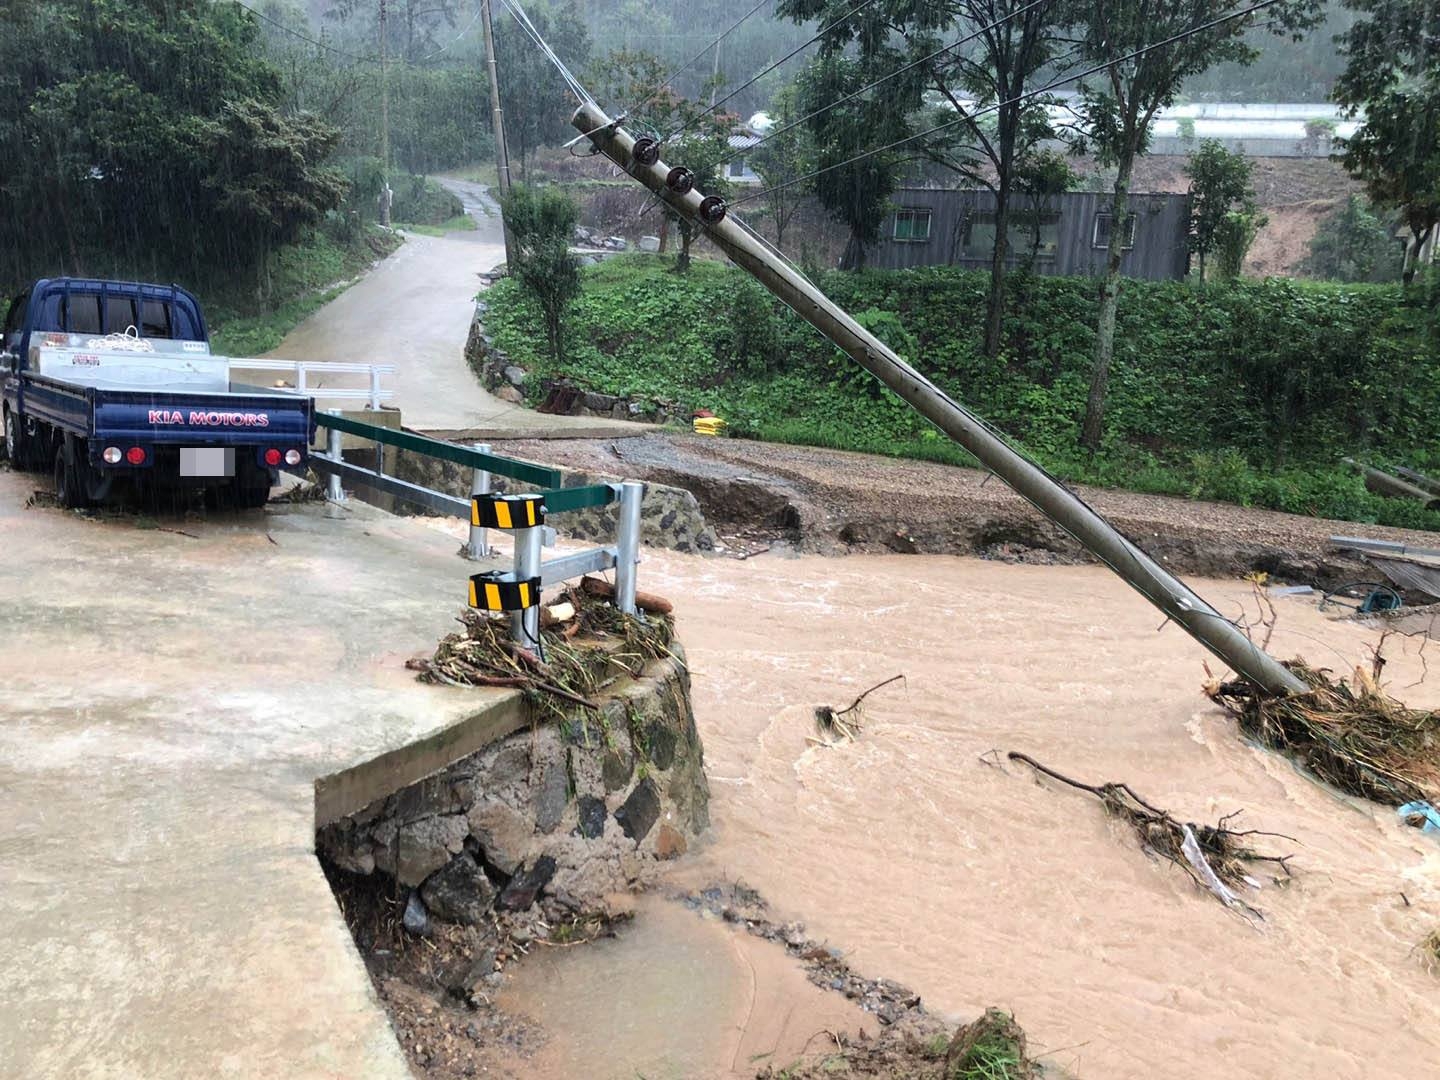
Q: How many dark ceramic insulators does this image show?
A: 3